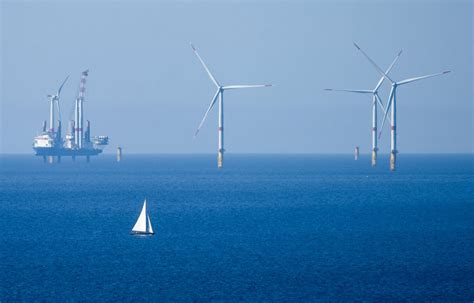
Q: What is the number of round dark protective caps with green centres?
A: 0